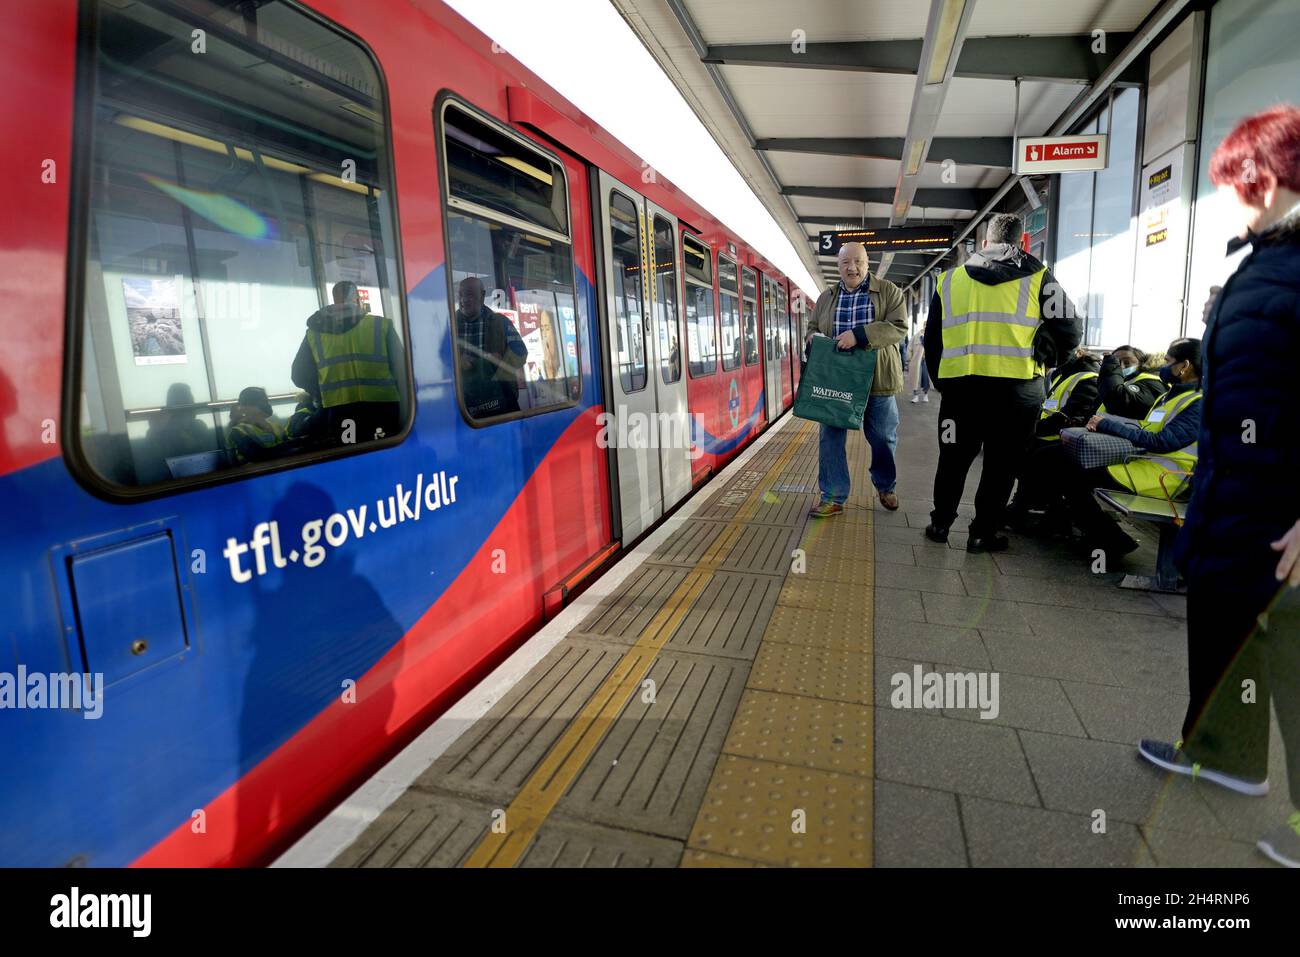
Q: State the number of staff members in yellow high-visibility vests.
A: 4